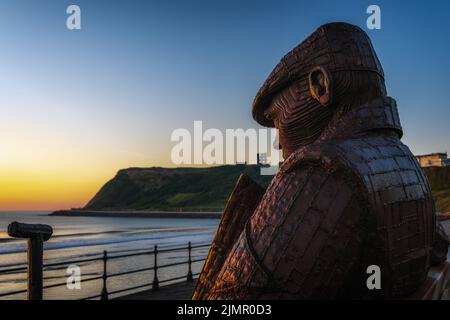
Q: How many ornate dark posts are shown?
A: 3